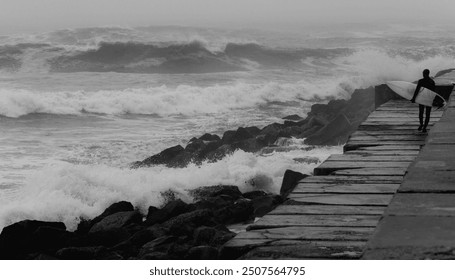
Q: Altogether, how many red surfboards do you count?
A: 0